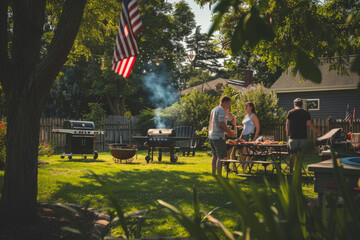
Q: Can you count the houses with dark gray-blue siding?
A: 1